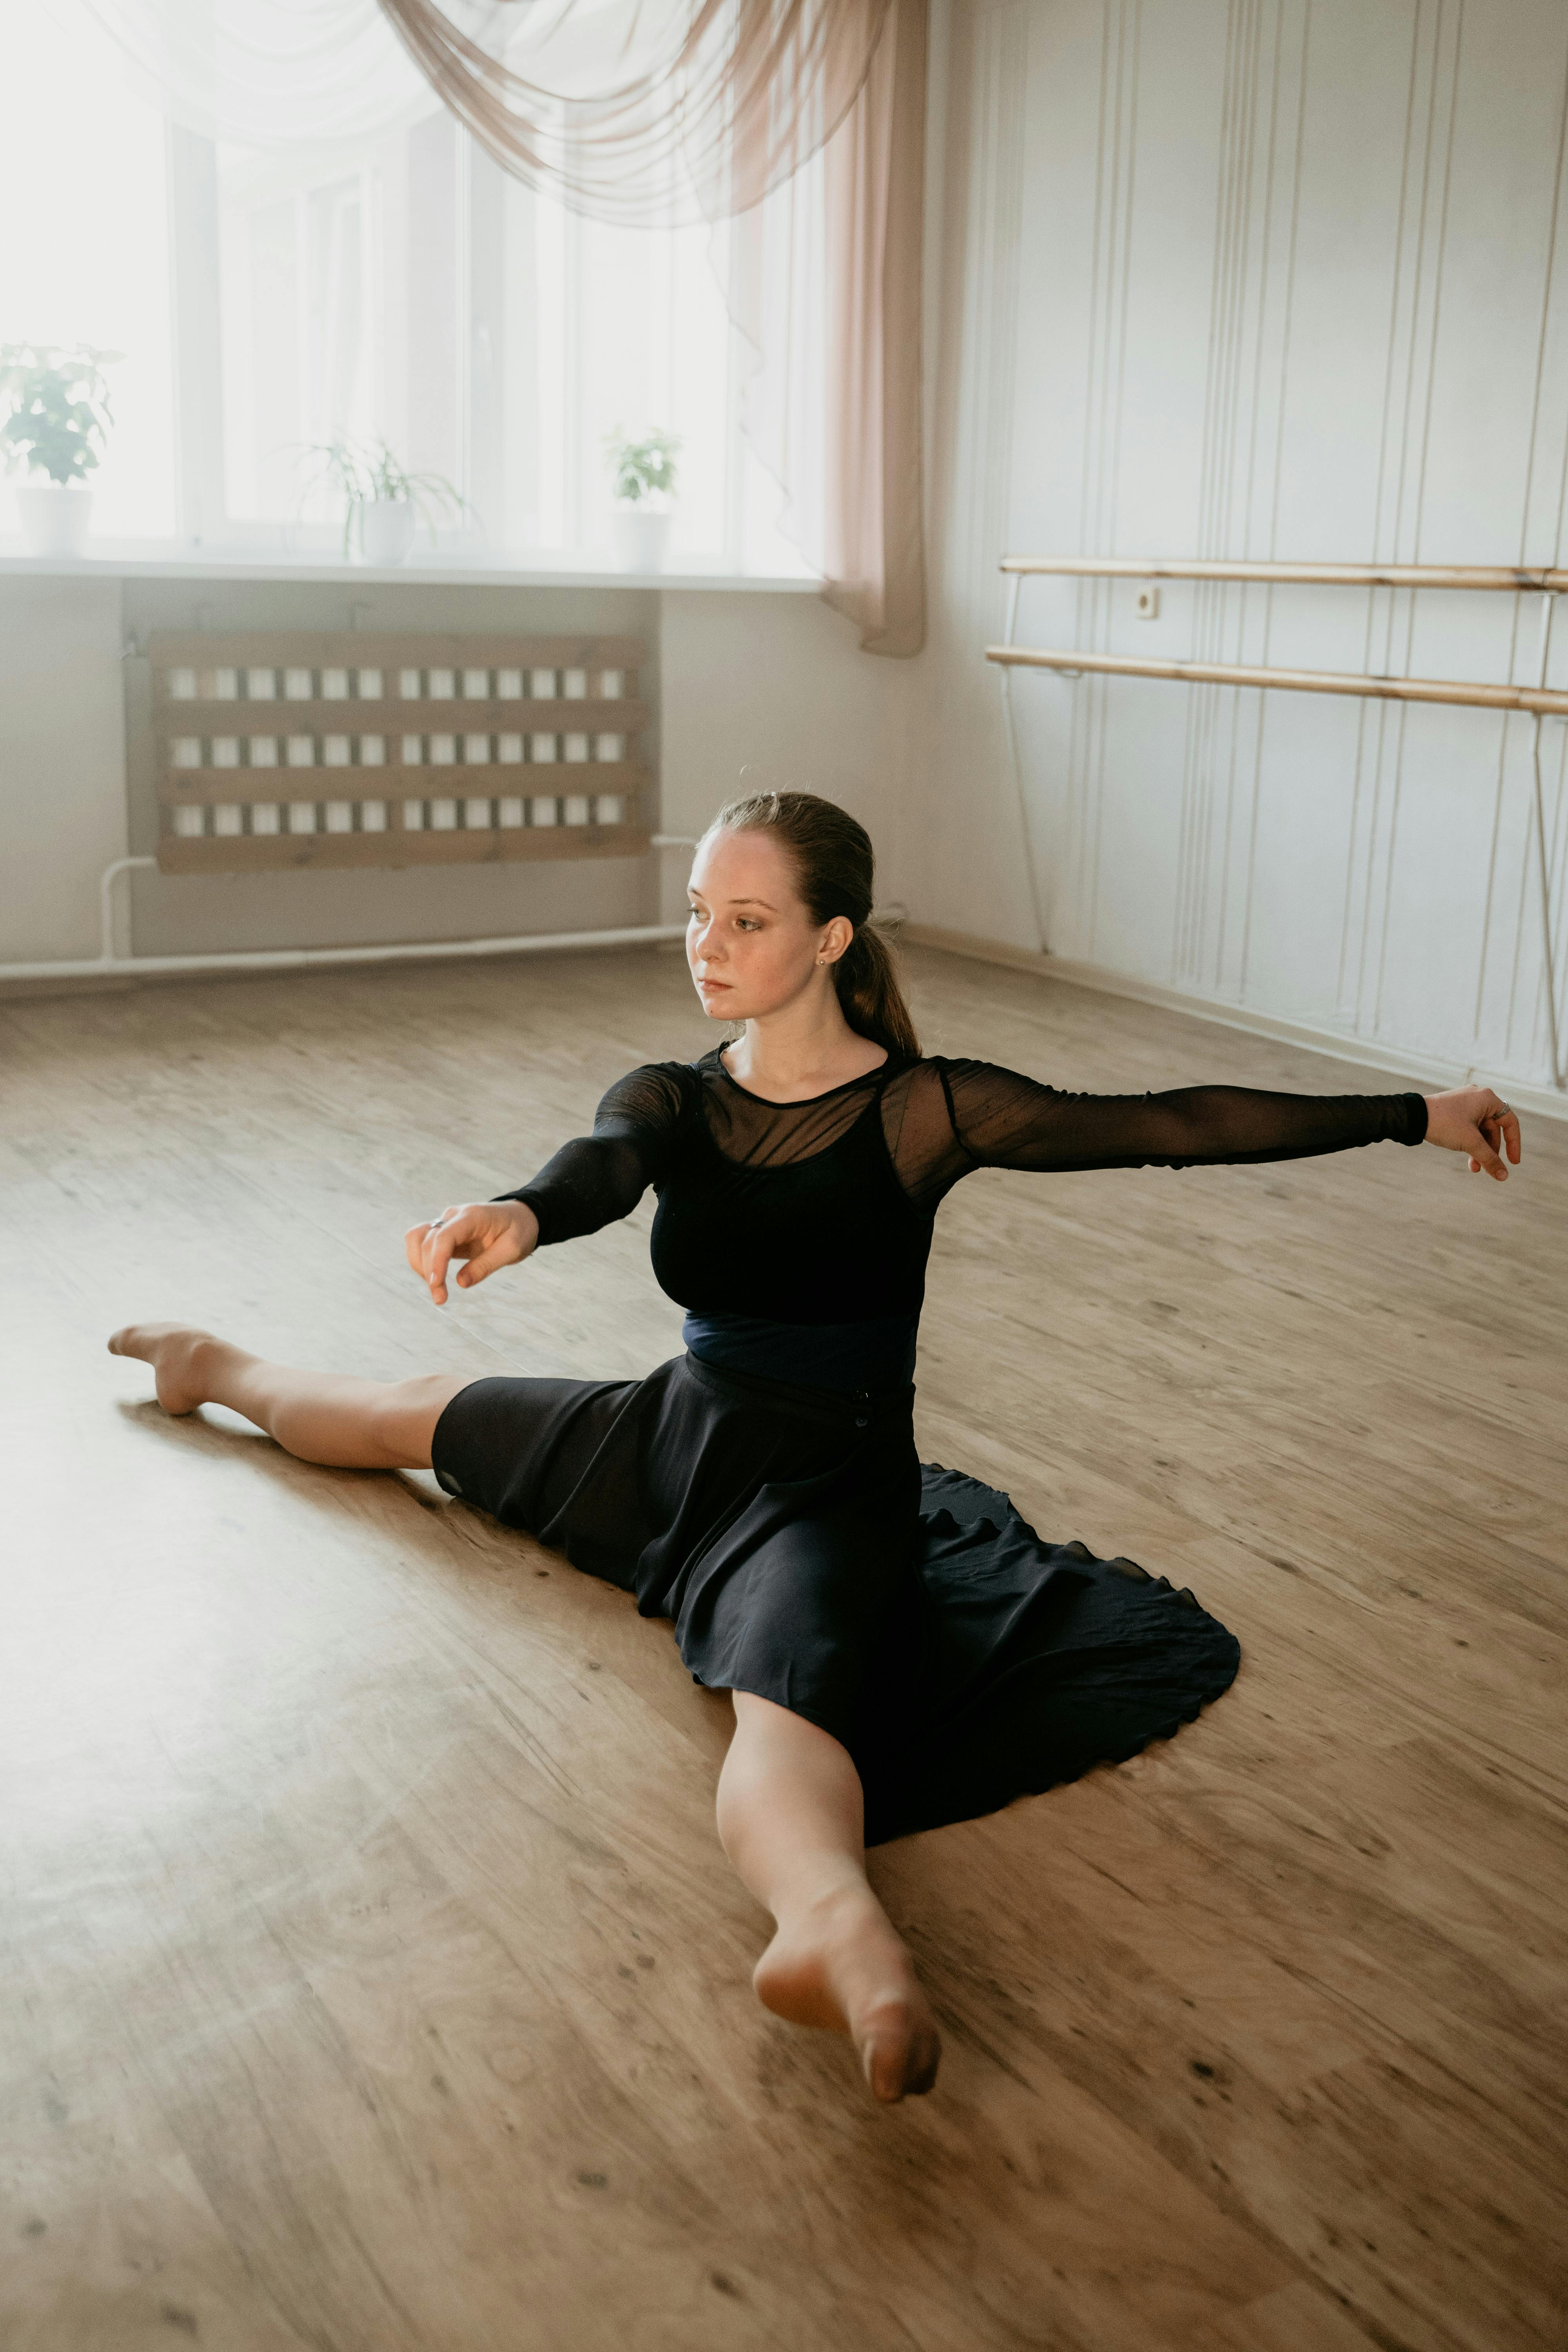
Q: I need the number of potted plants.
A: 3